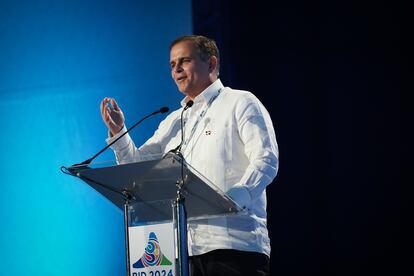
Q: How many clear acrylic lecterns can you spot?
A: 1